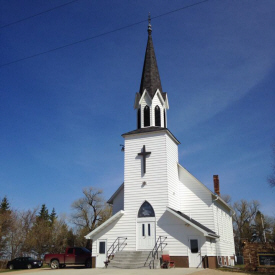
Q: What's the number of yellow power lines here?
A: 0